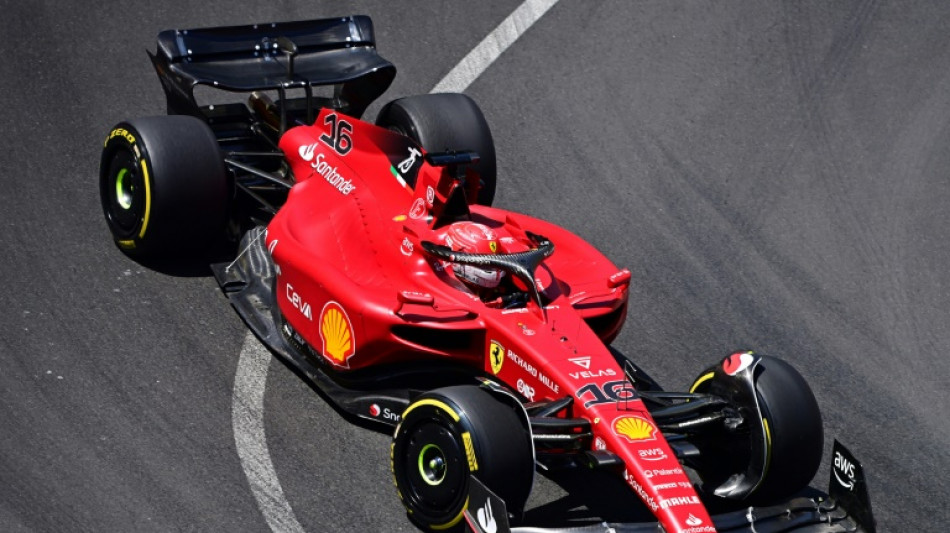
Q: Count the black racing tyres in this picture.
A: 4